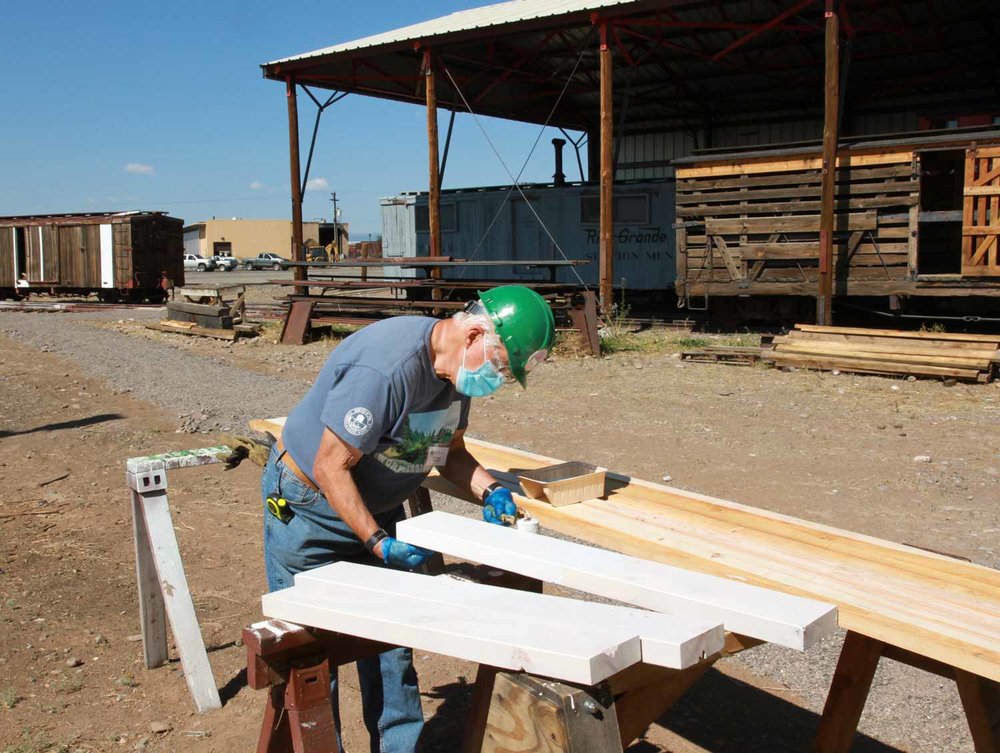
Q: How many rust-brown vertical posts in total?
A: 4